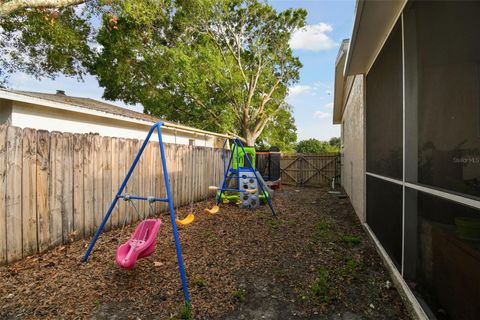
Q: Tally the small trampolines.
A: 1